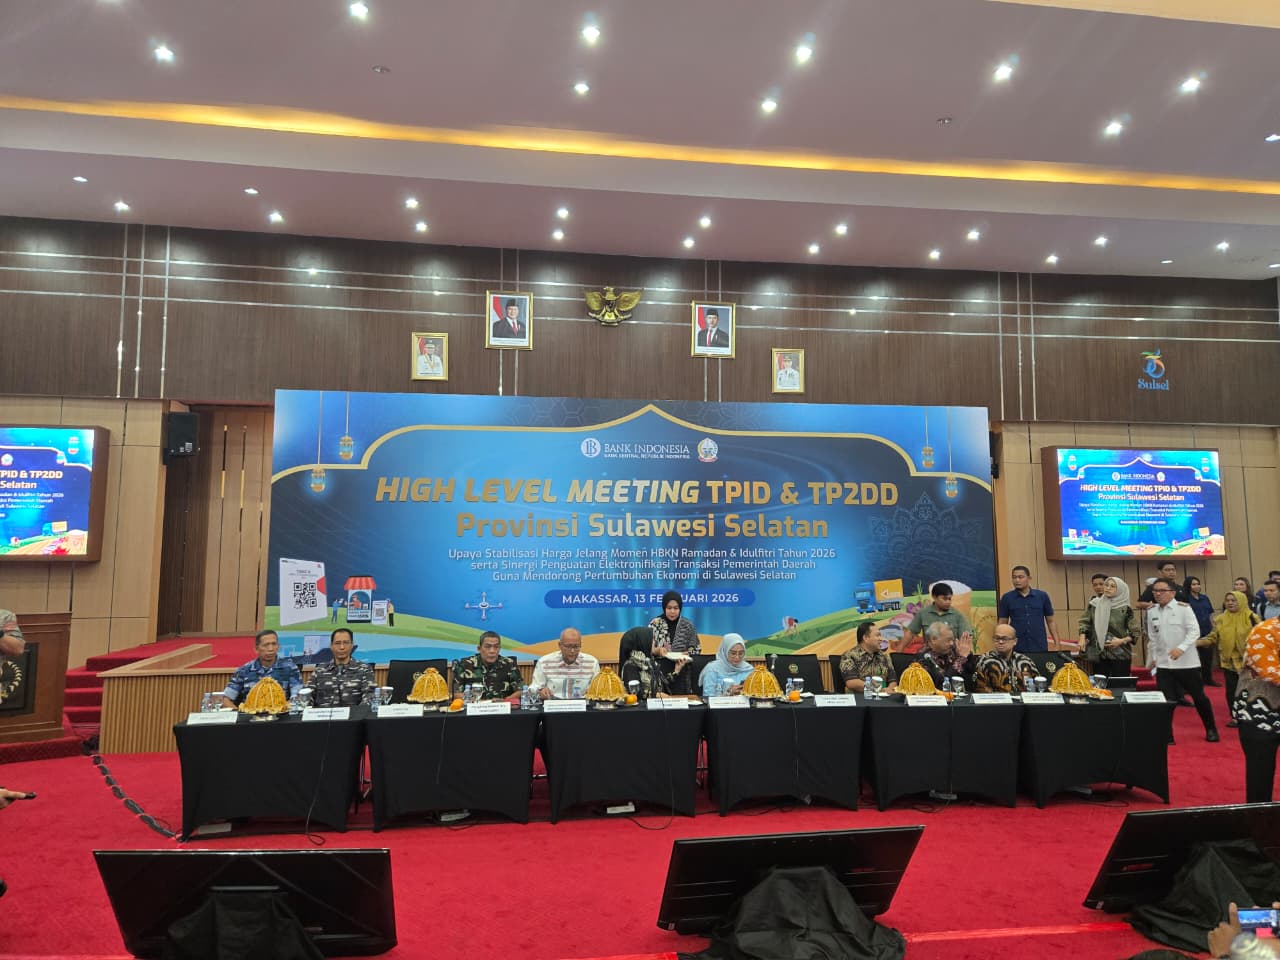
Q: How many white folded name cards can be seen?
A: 12